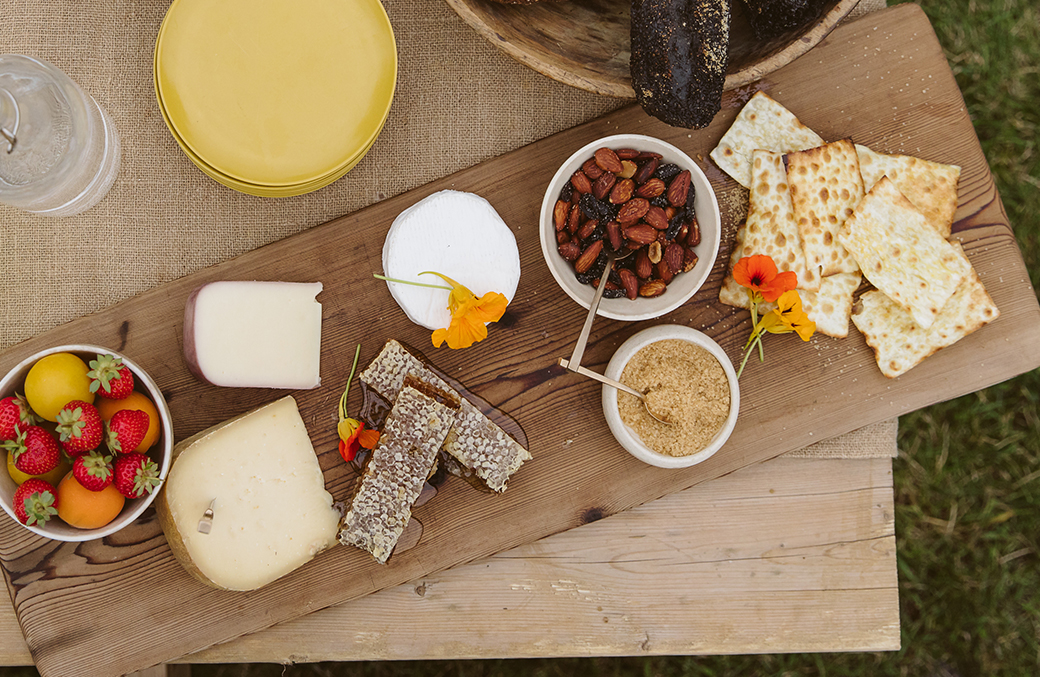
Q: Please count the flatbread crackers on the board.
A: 7